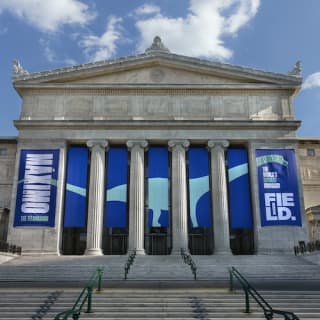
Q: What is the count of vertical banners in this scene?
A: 7